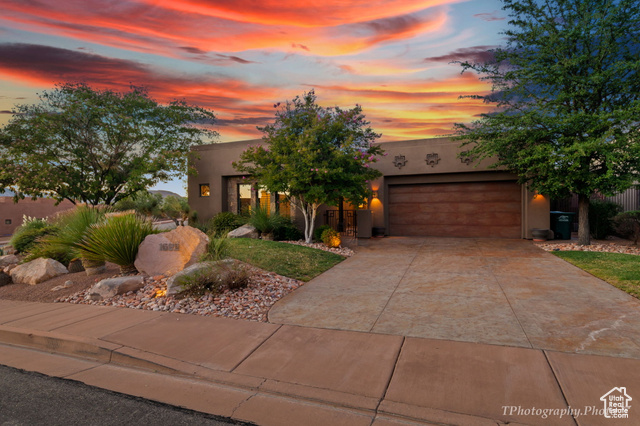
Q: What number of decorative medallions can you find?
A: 3